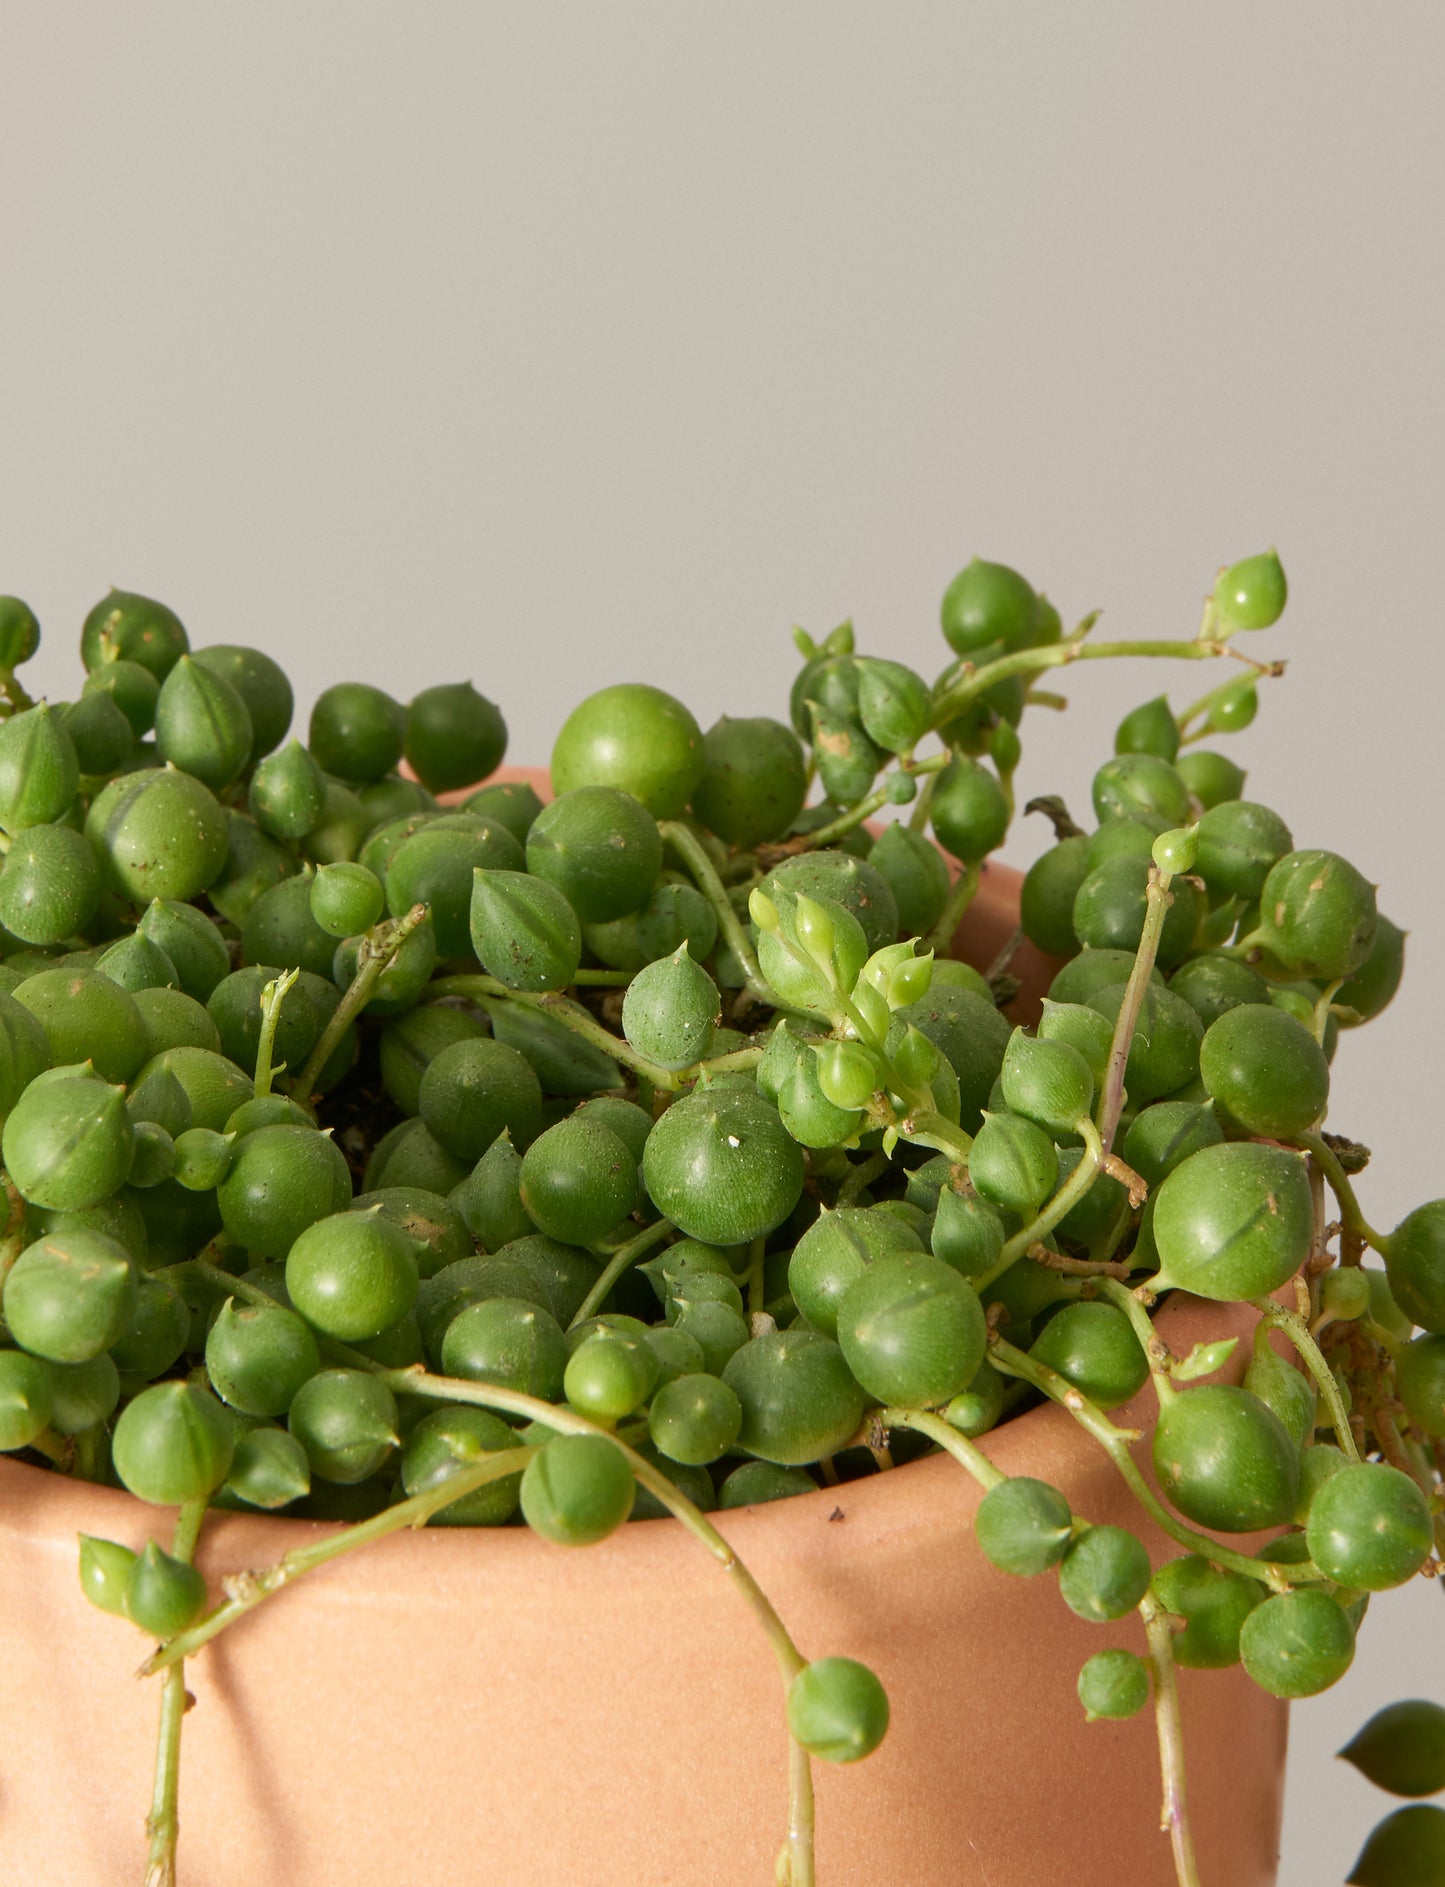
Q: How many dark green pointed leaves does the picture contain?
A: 2